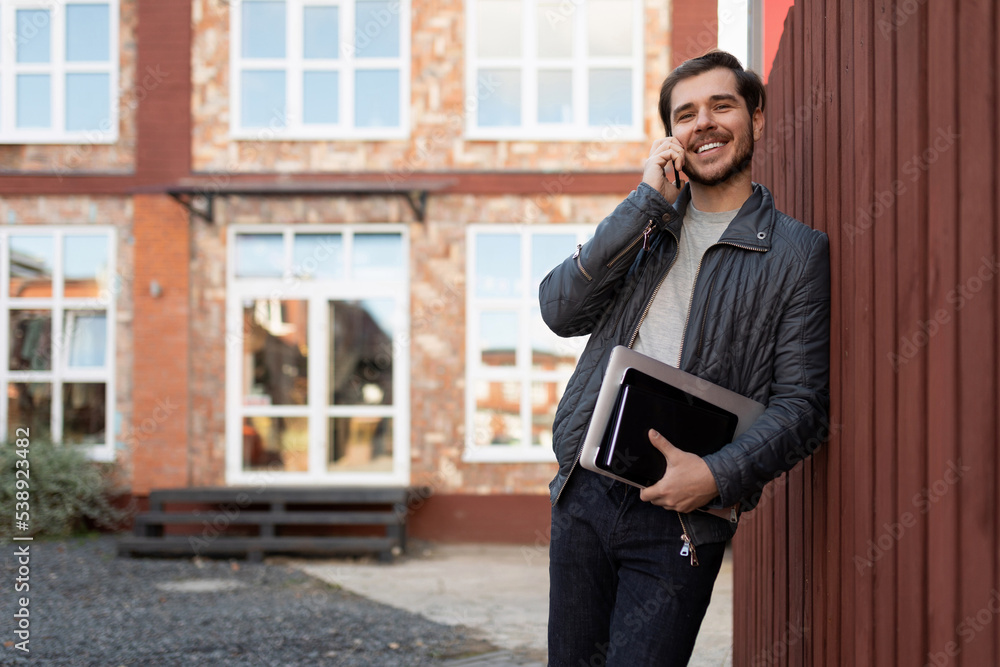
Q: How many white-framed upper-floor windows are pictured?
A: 3